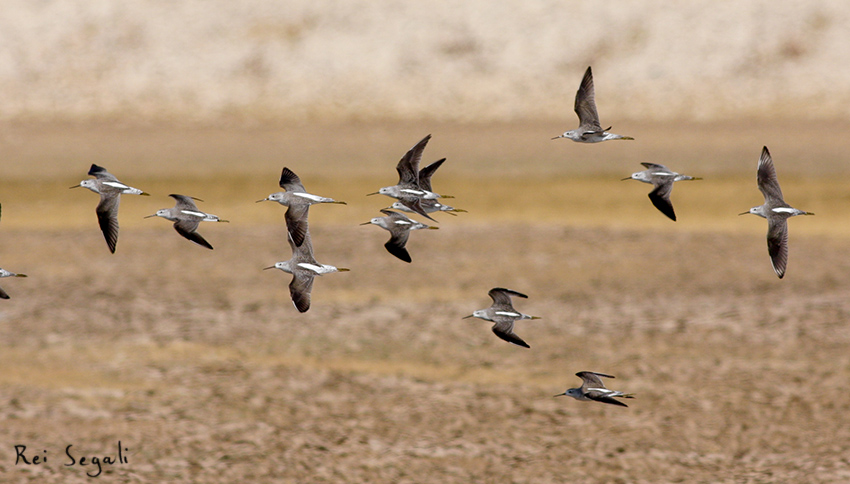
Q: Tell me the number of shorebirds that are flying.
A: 13